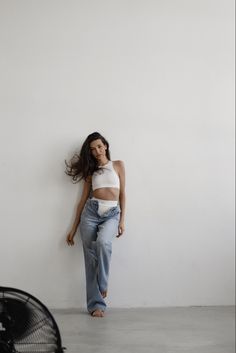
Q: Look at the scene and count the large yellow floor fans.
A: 0